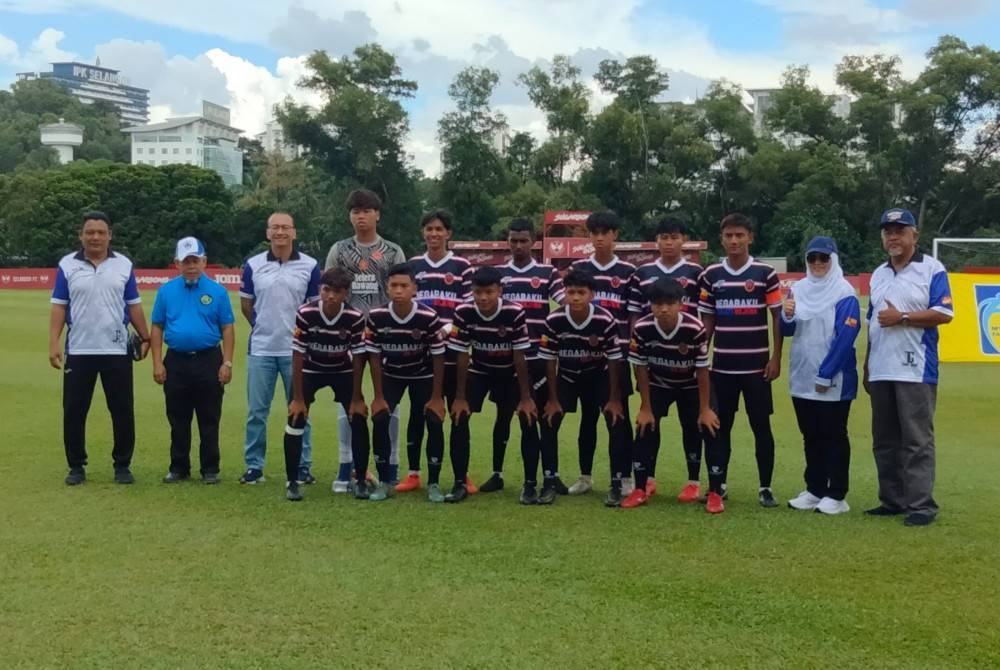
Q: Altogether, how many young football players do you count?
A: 11